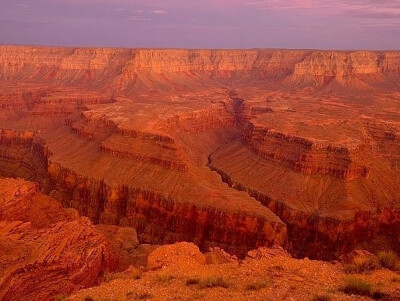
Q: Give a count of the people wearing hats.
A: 0